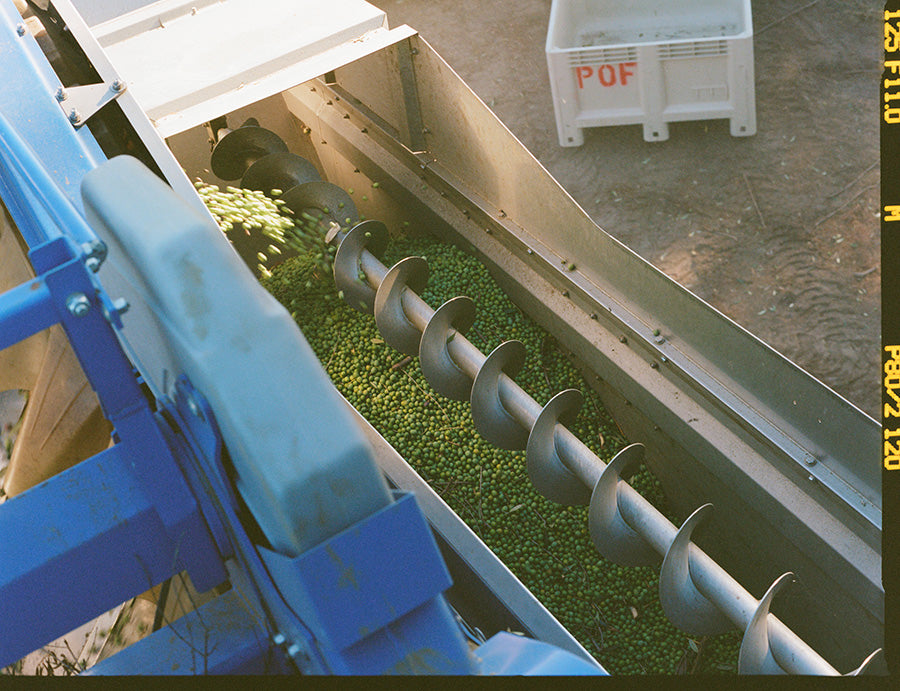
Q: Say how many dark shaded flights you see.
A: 3